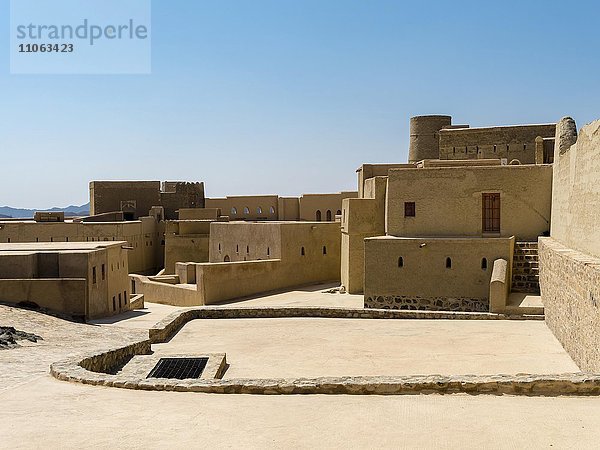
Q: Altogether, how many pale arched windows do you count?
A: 4